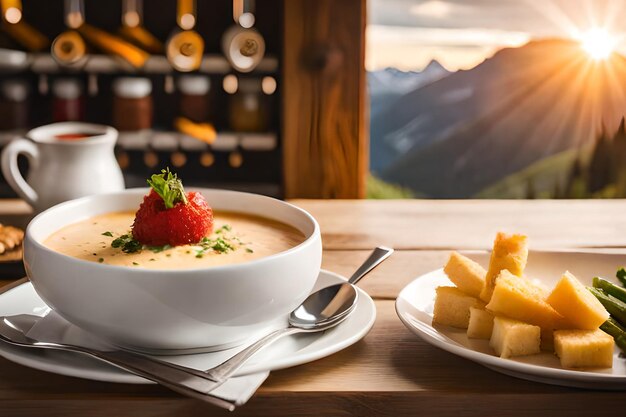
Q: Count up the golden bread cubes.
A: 8